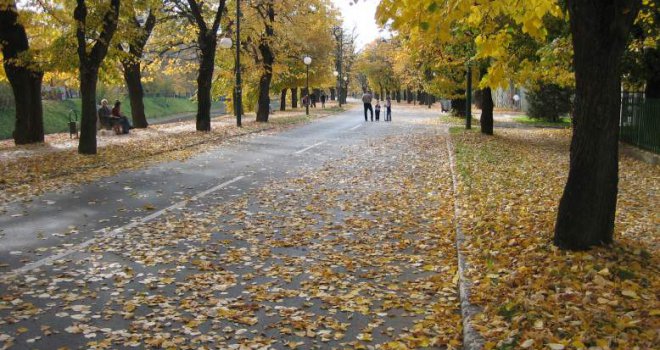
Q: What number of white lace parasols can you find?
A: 0